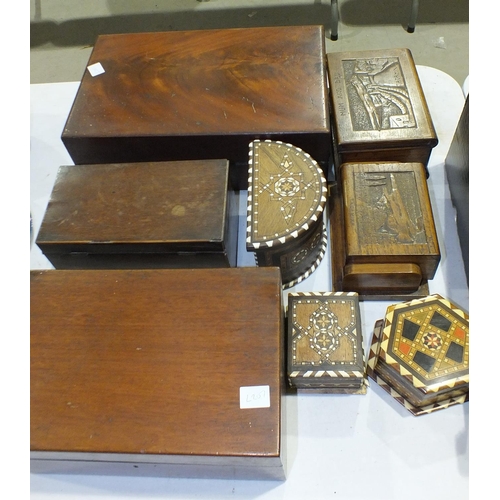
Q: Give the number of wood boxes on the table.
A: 8